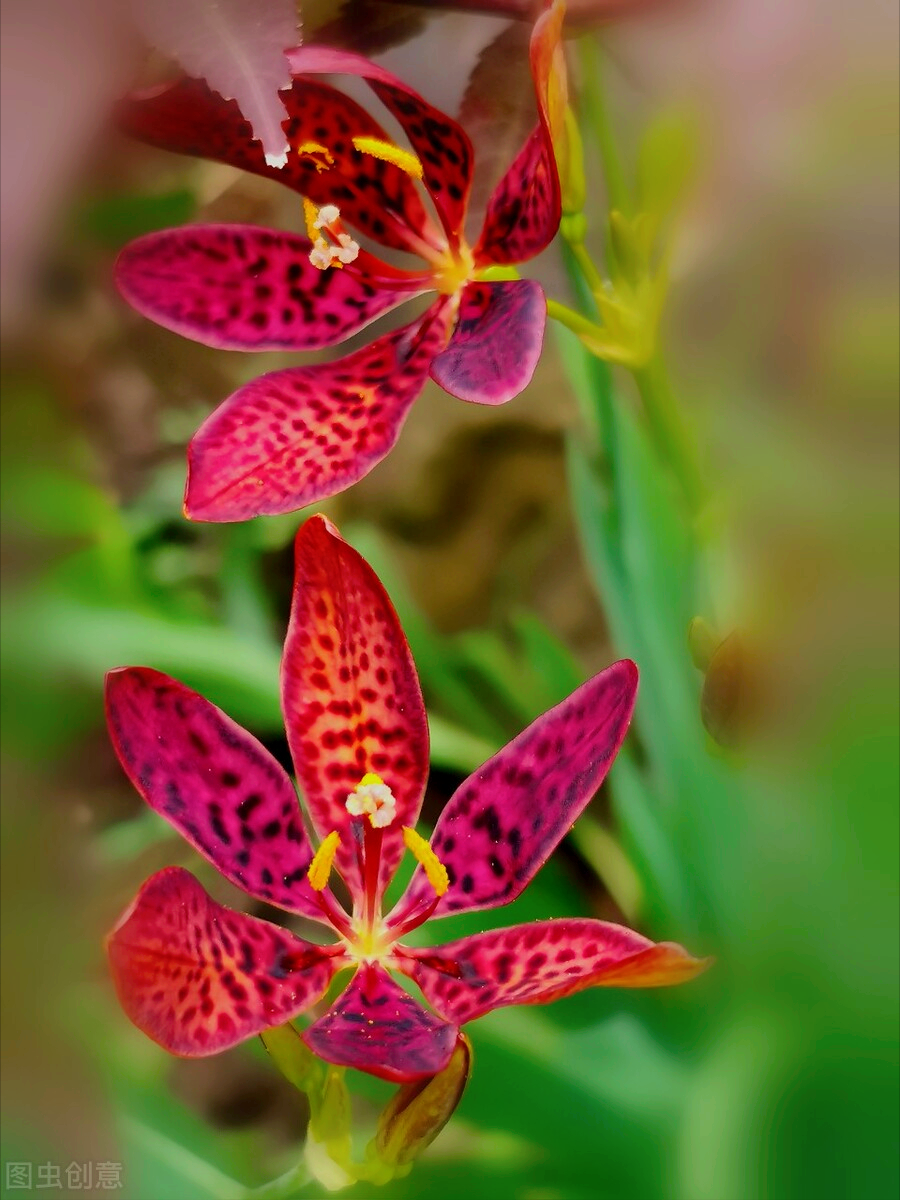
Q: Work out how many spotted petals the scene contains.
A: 12